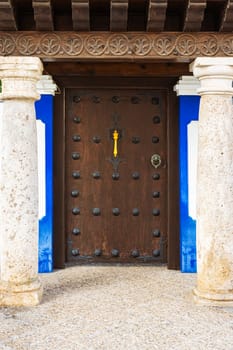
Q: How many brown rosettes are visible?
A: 11